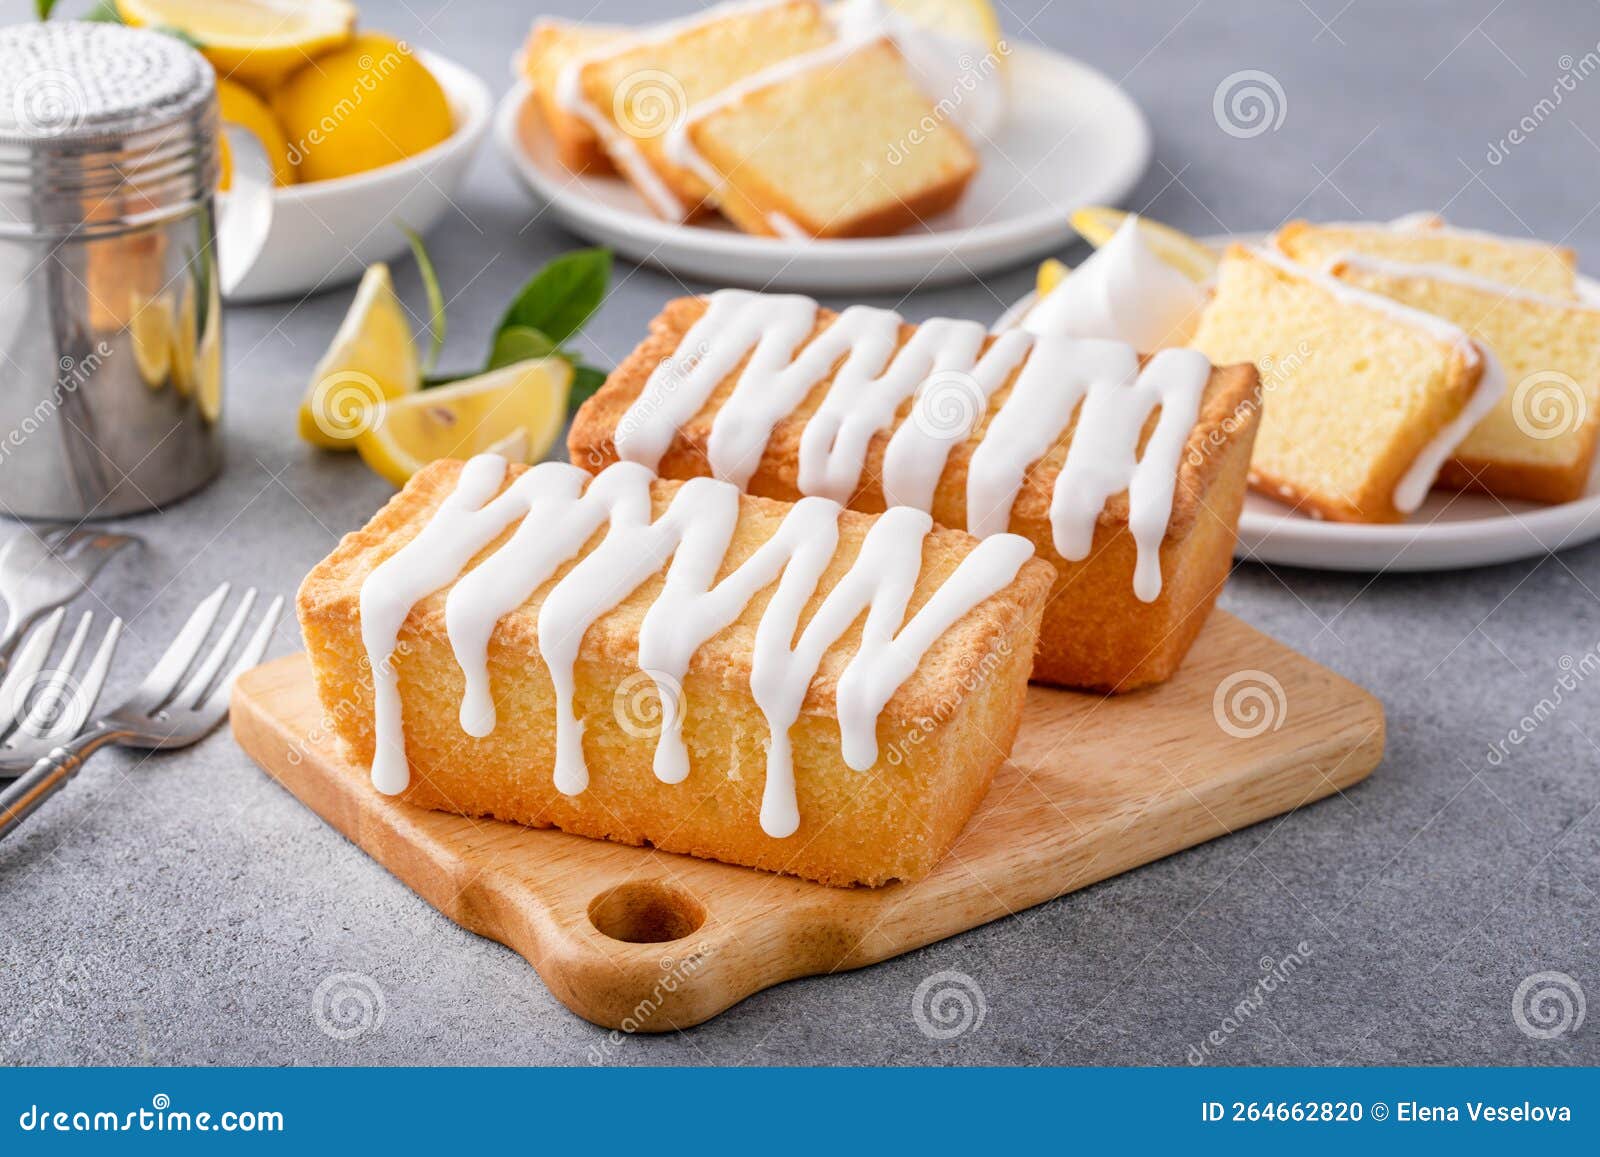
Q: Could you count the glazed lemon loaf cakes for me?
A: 2